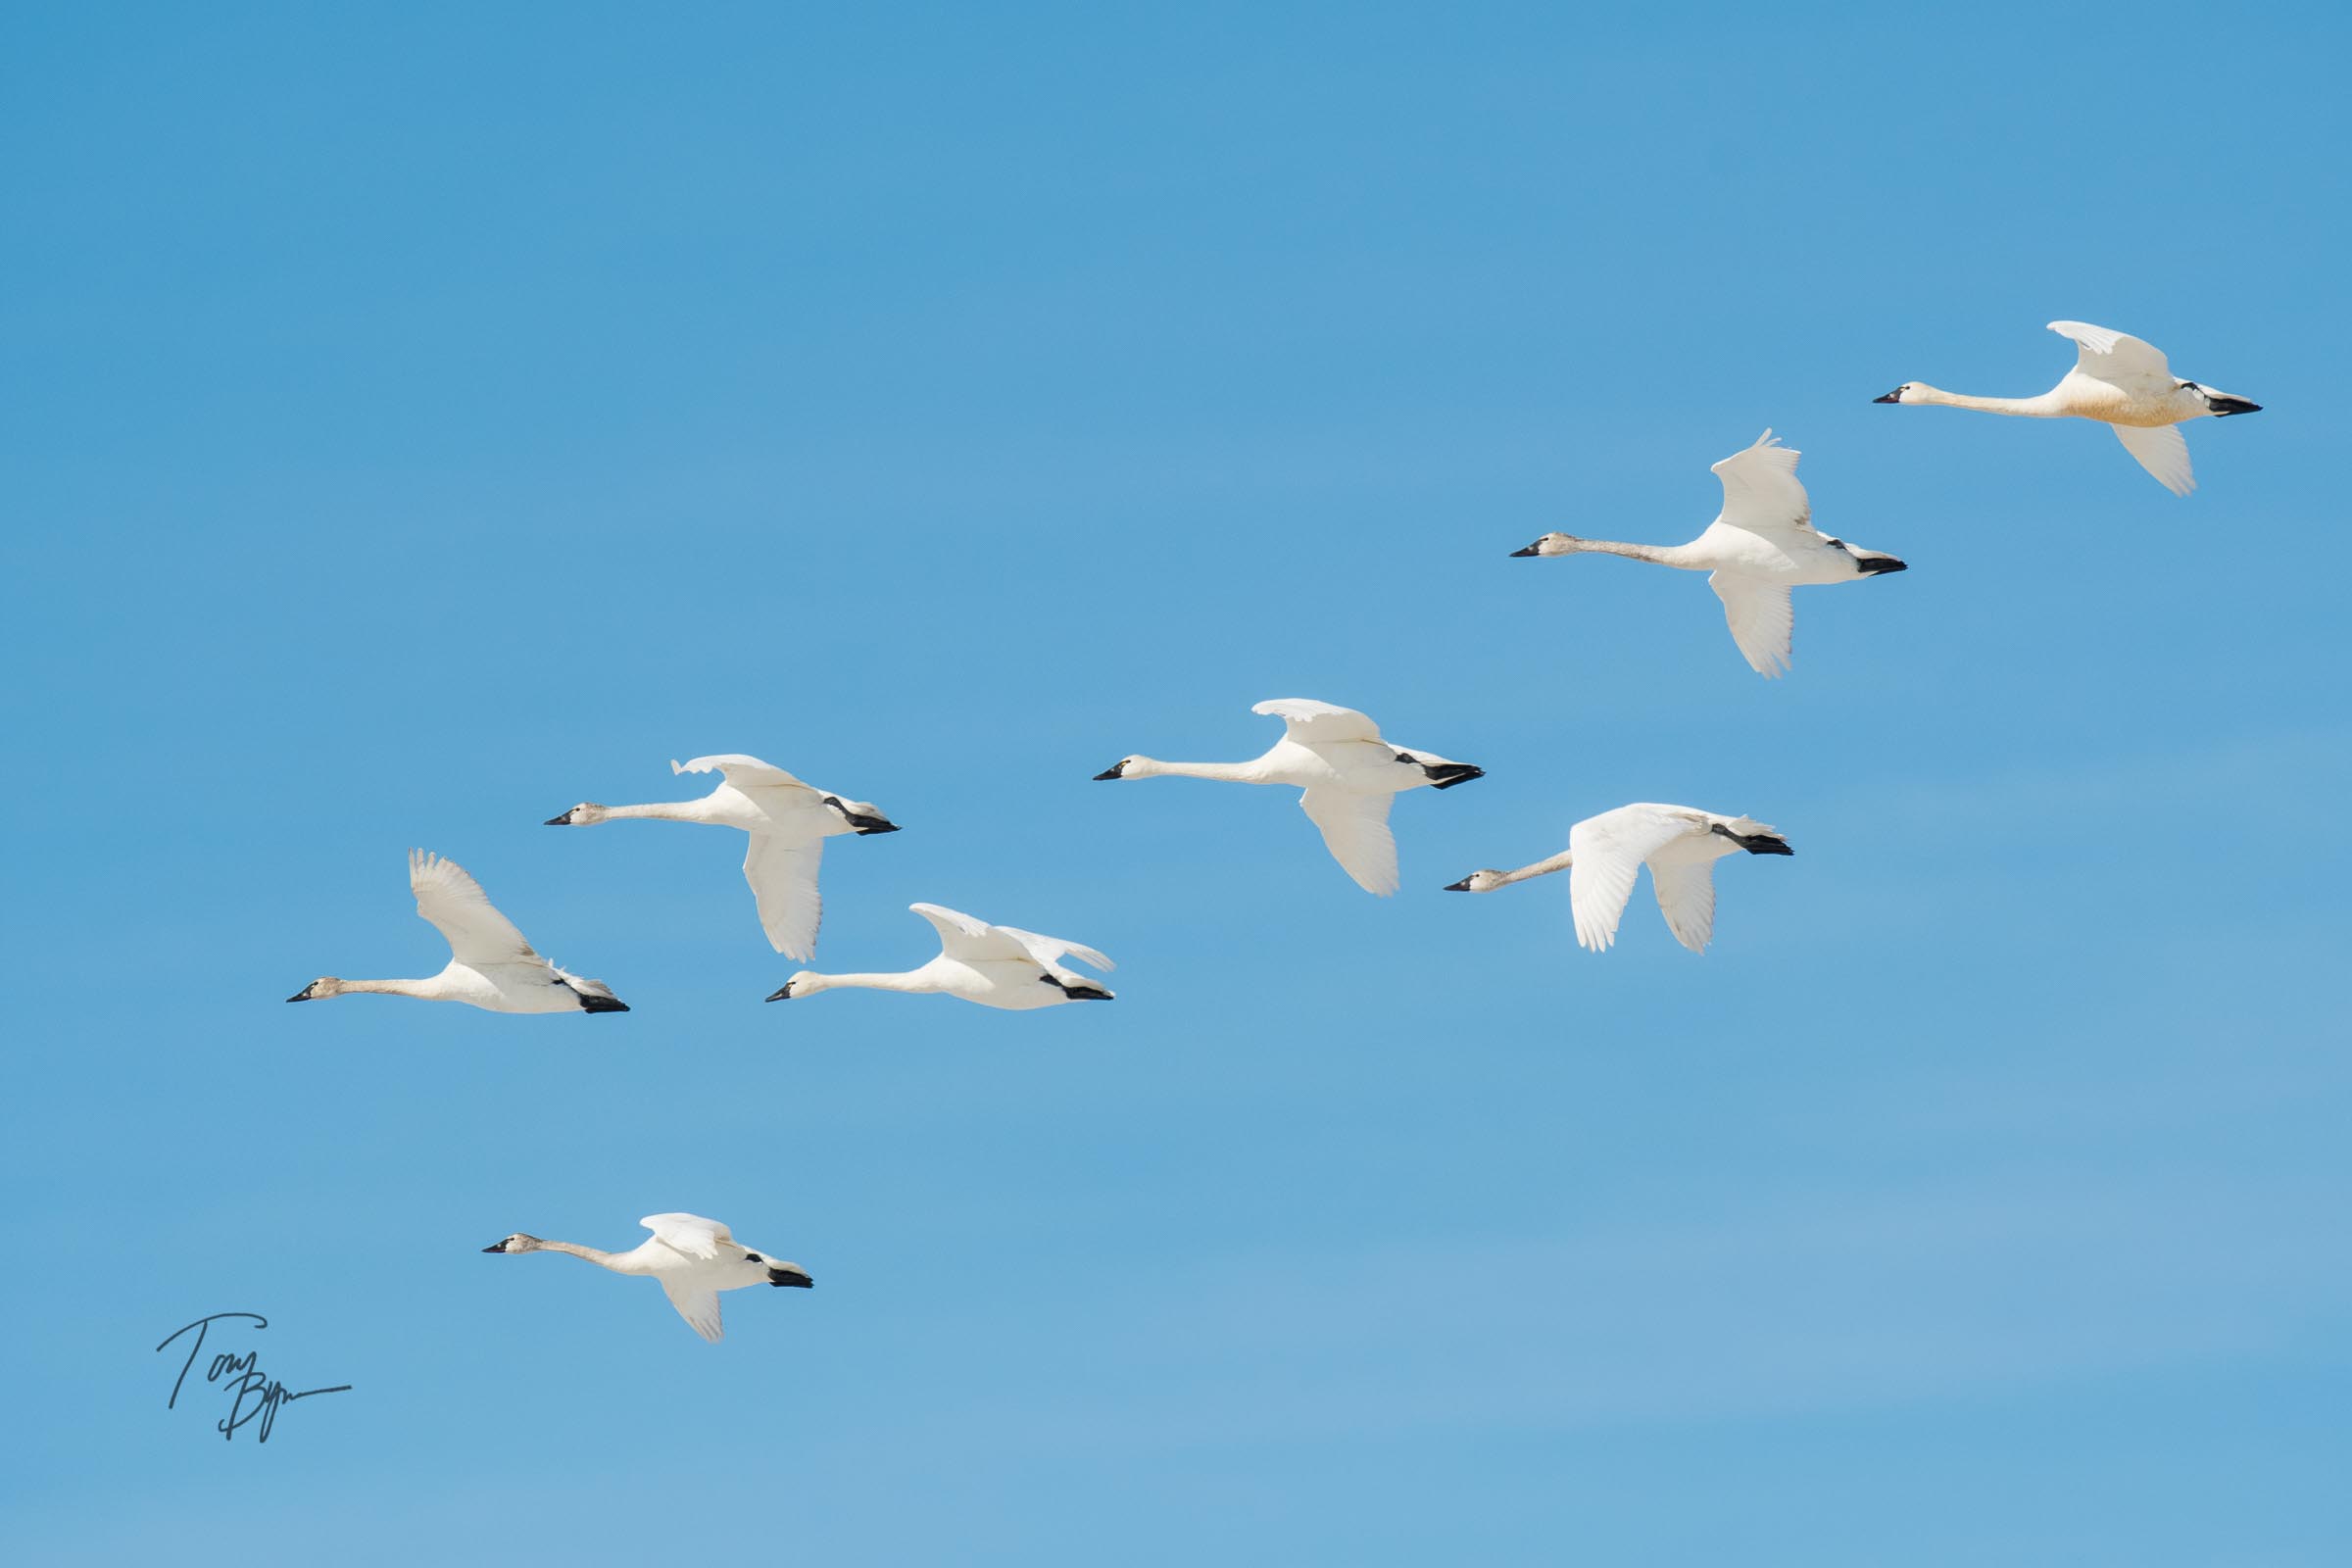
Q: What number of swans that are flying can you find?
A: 8